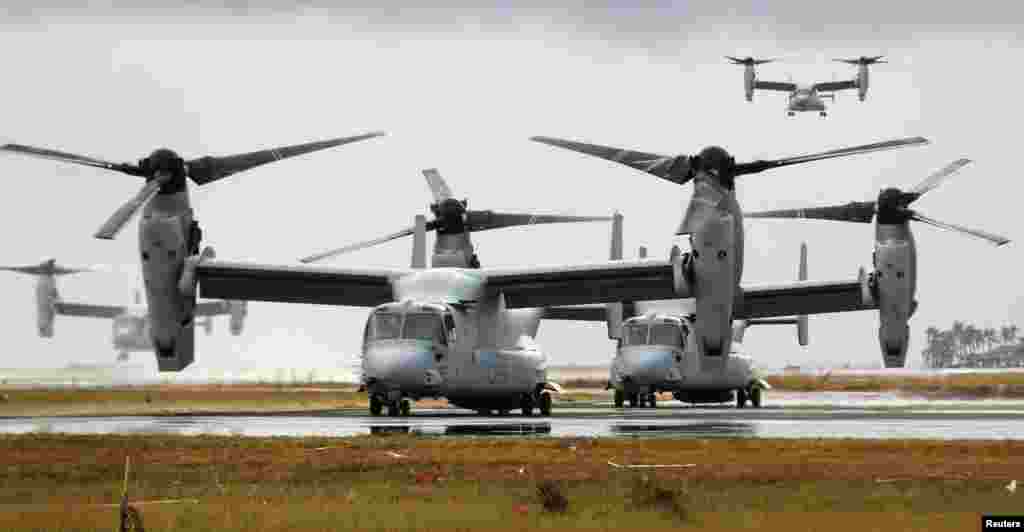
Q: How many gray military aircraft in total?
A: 4